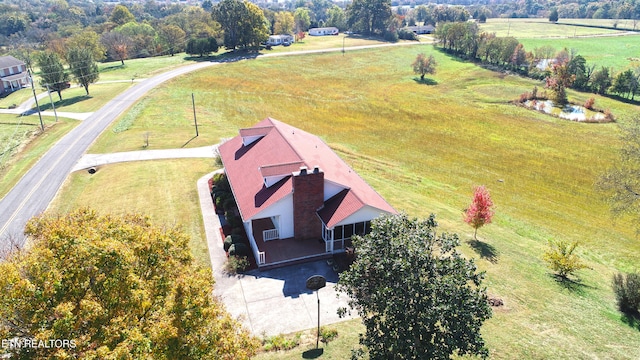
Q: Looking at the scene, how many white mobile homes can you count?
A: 2